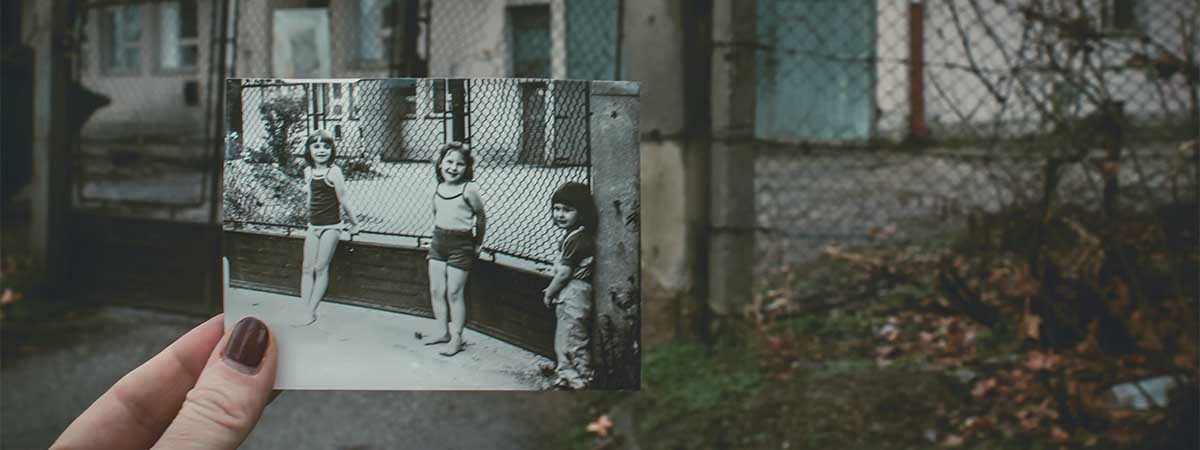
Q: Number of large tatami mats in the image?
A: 0